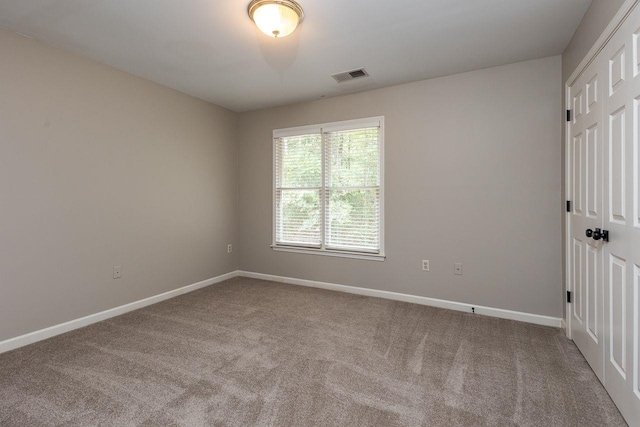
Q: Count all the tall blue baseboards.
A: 0